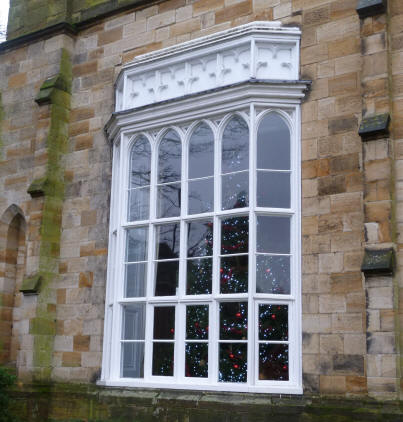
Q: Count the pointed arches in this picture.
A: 6